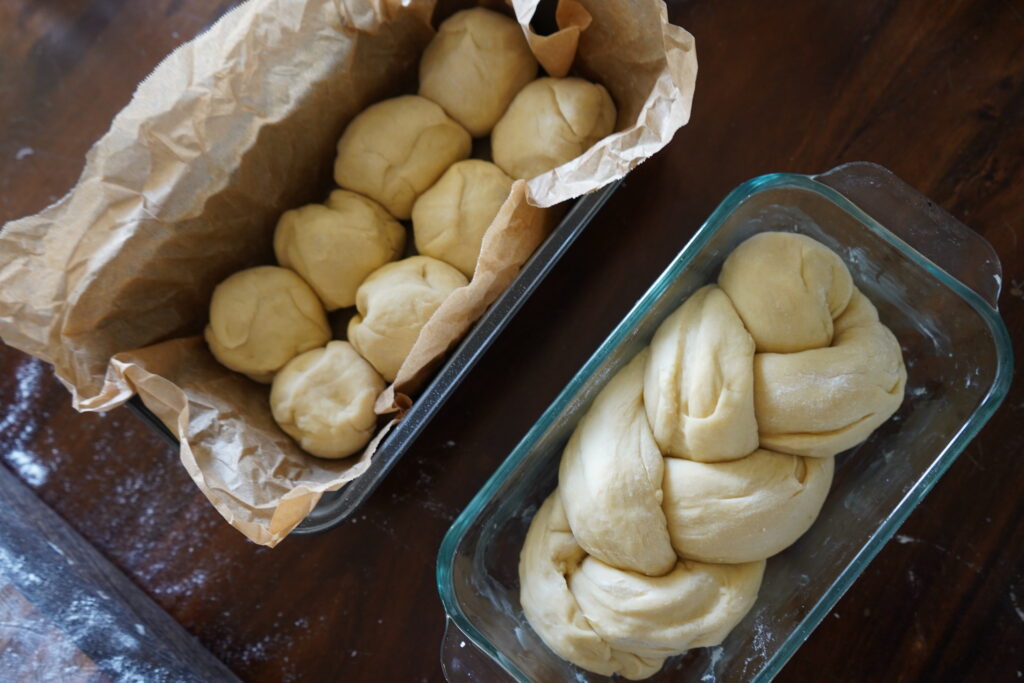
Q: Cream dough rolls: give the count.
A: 8